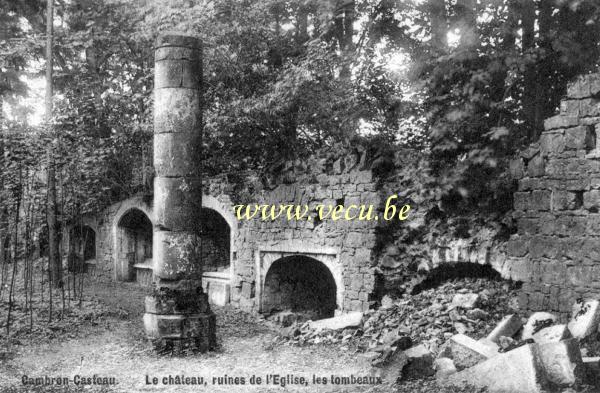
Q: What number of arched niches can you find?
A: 5